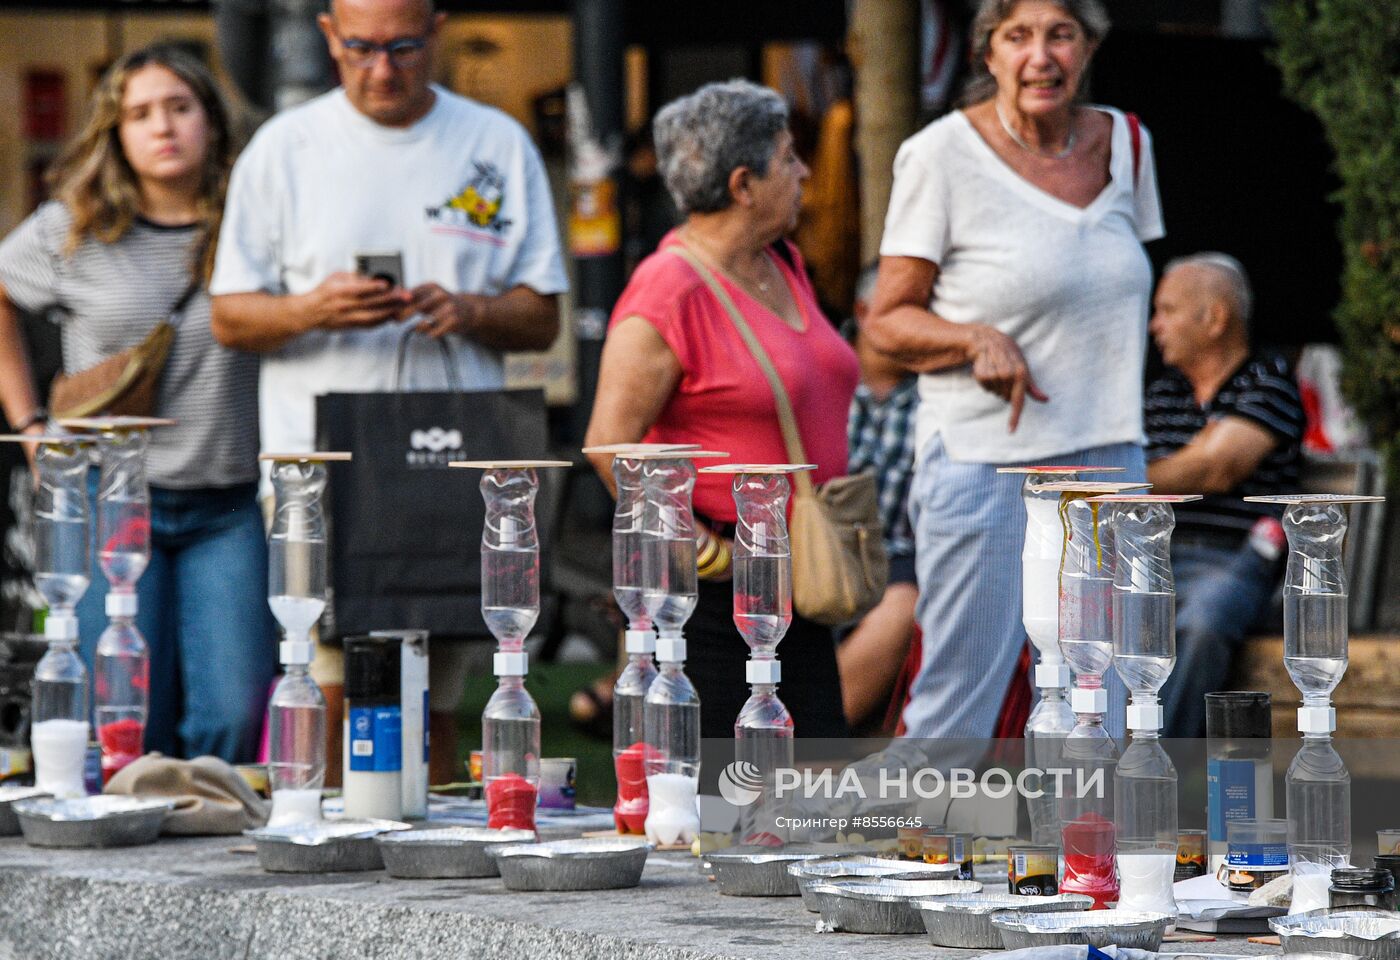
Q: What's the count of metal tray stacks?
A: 11